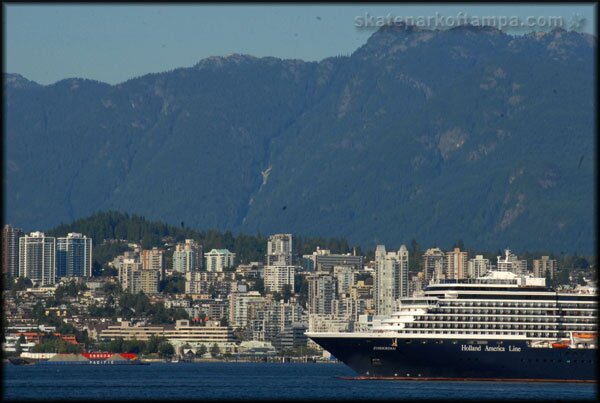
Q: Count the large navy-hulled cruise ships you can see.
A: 1